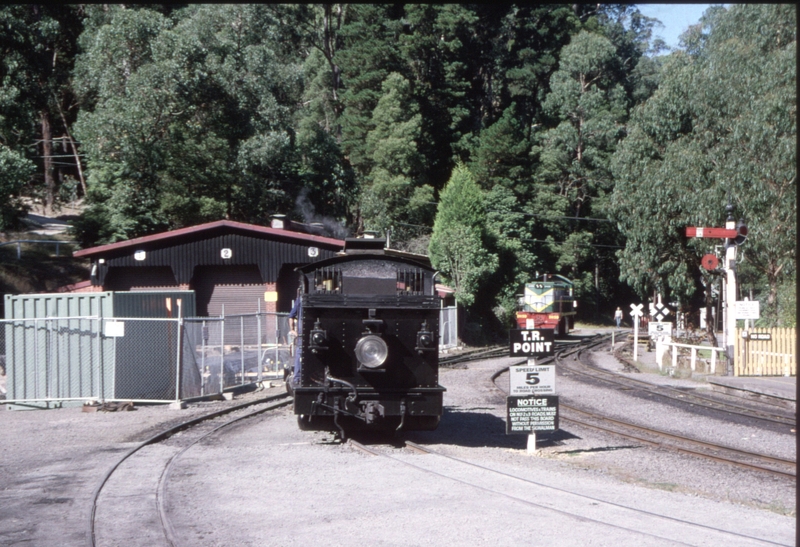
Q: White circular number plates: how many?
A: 3